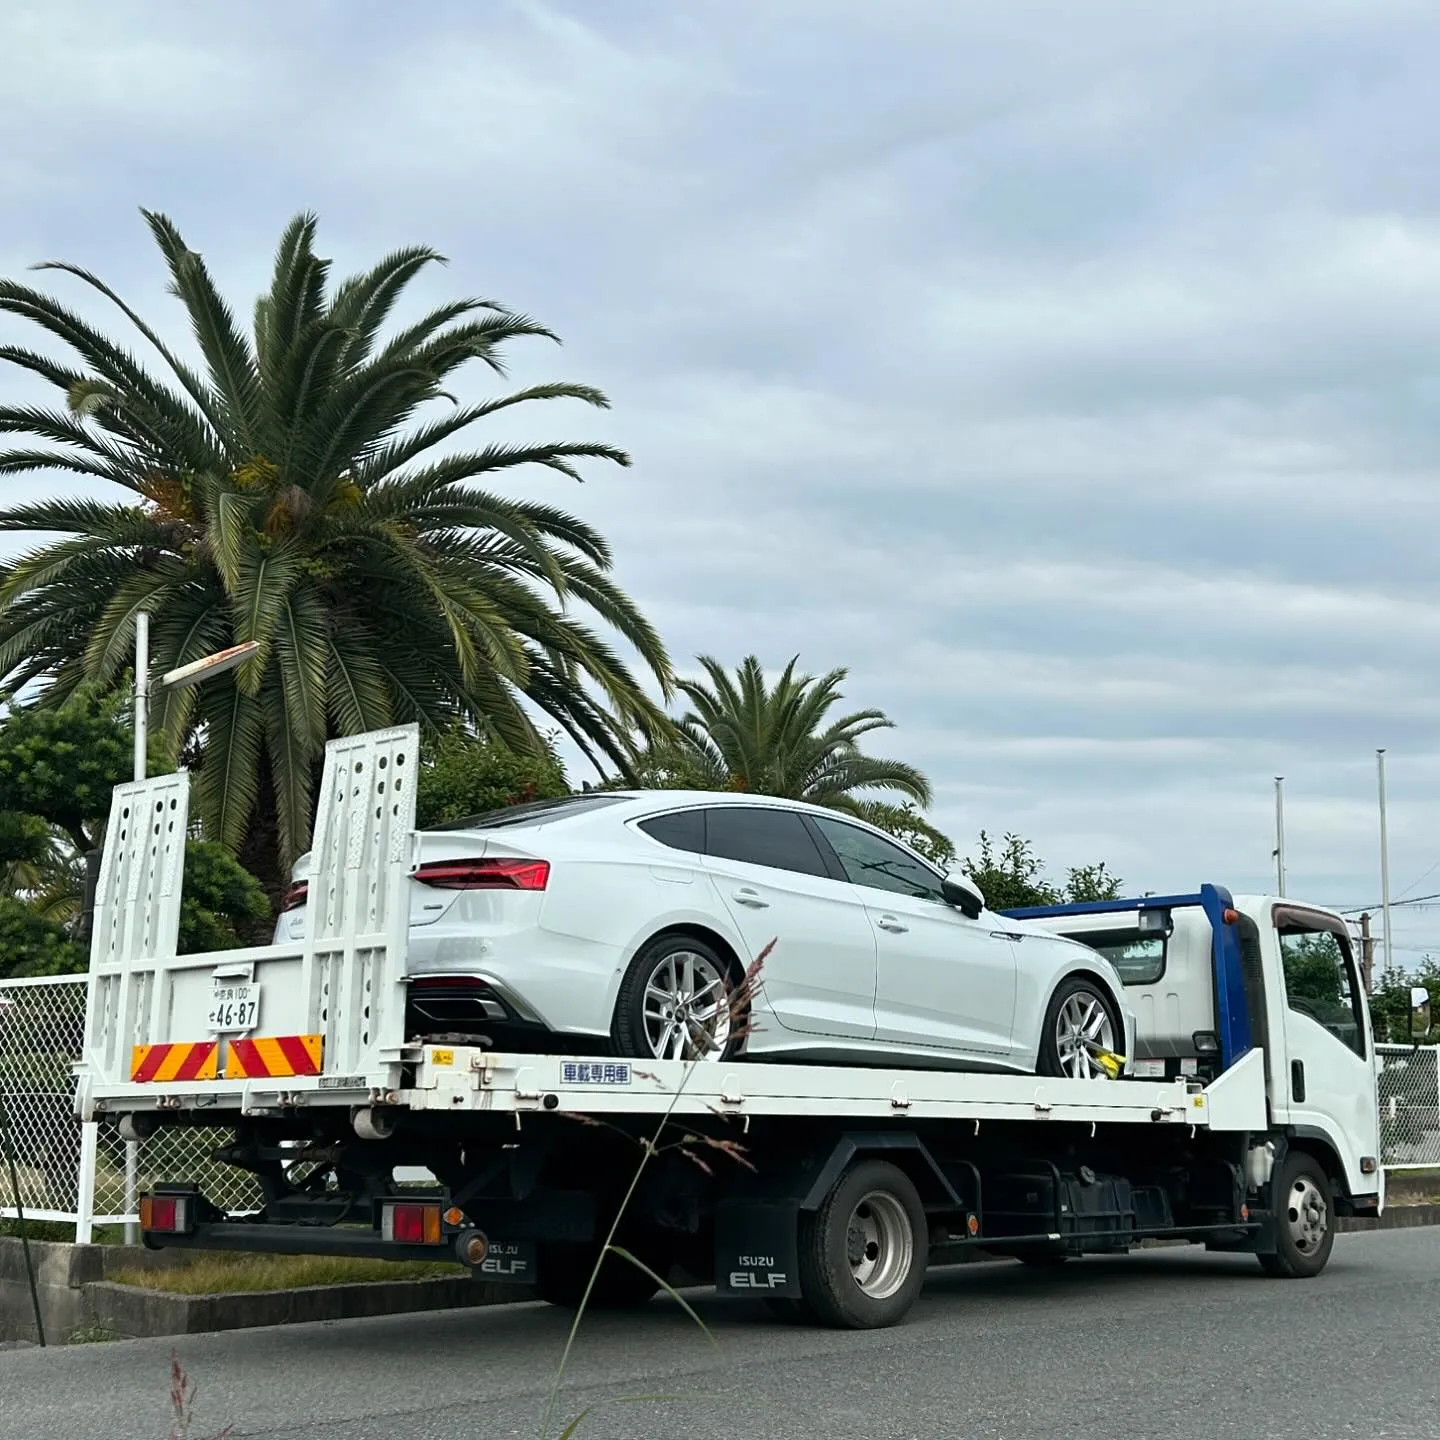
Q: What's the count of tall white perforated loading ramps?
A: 2